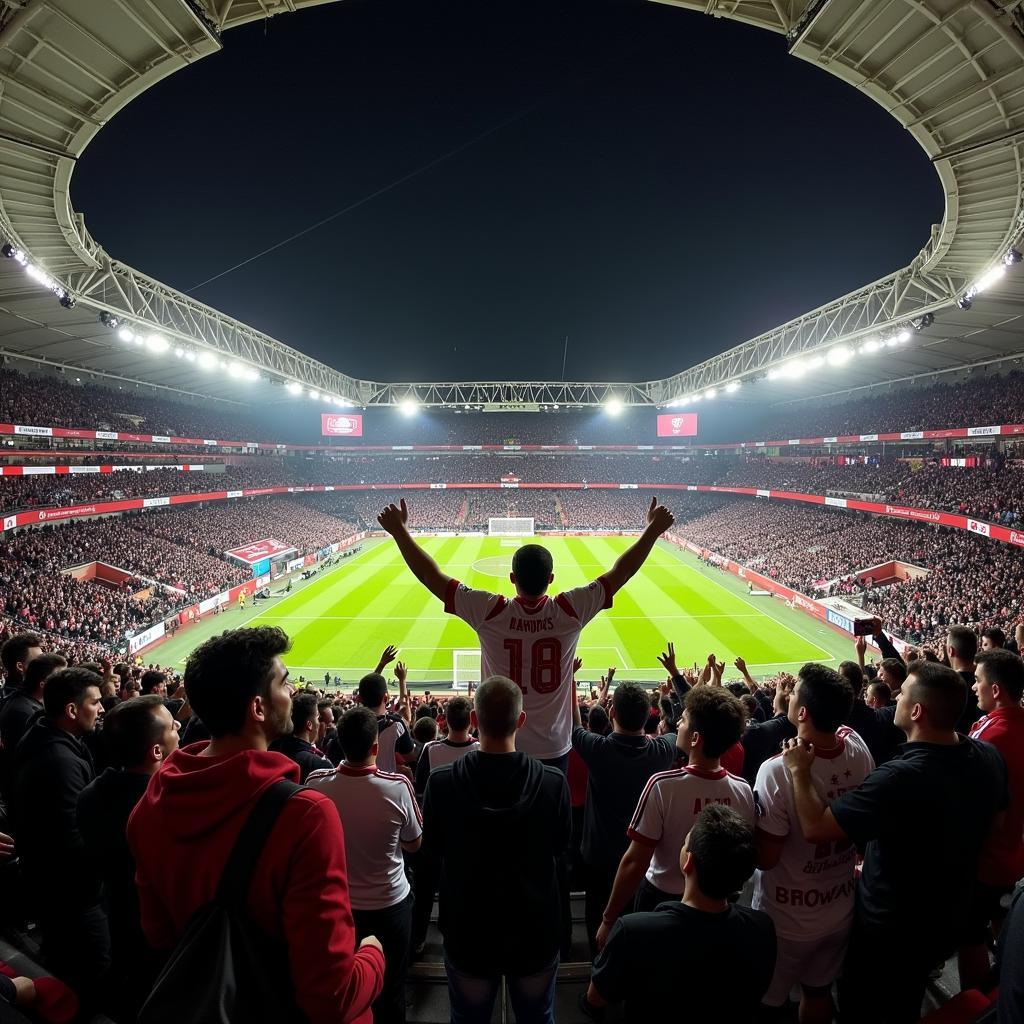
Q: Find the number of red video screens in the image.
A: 2